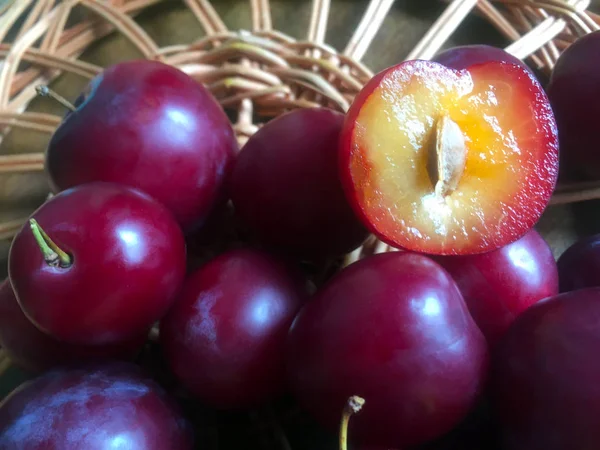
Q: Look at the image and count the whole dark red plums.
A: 12